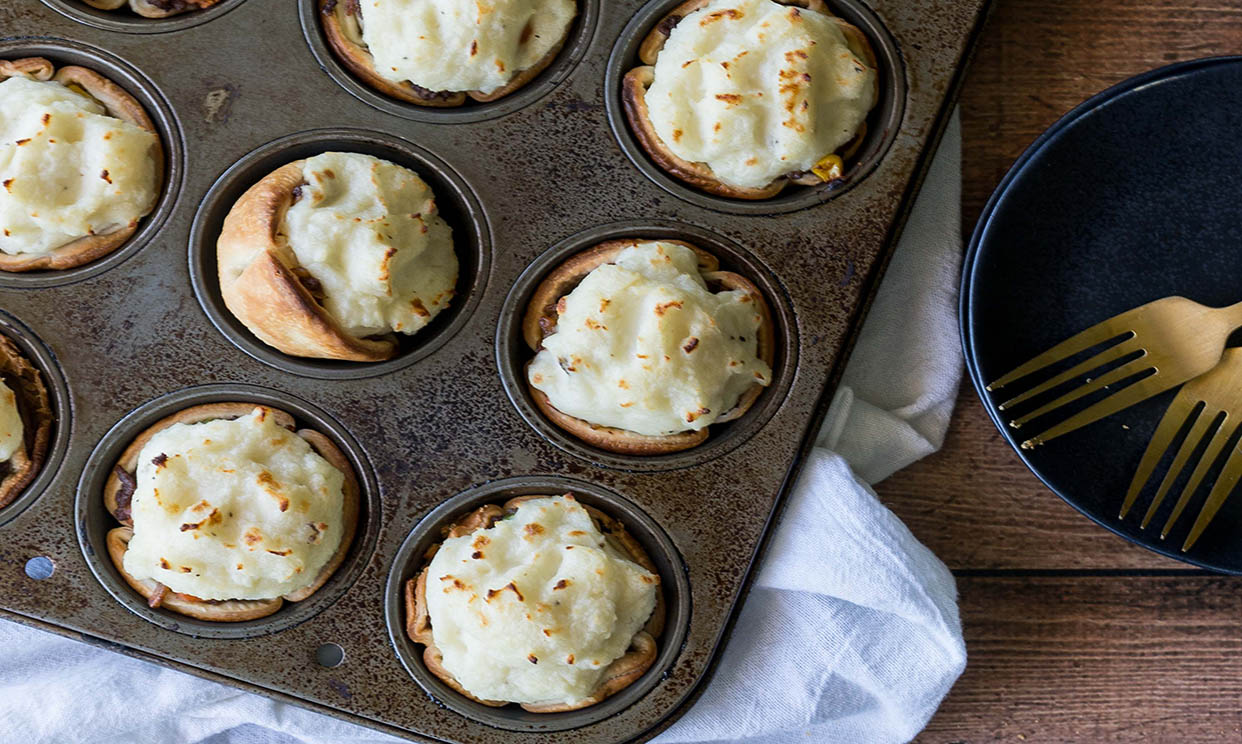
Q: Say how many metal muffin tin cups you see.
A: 9